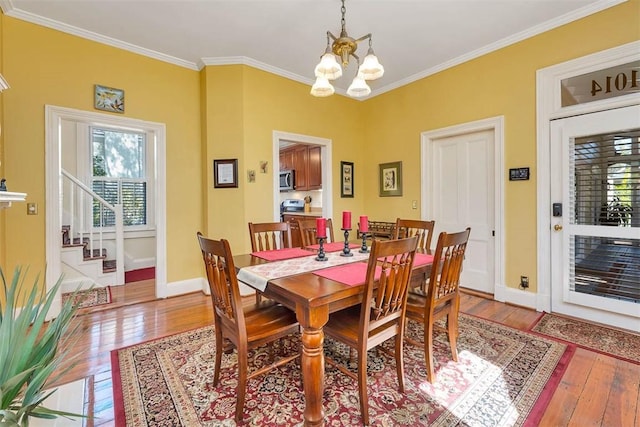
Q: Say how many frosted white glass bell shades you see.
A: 4